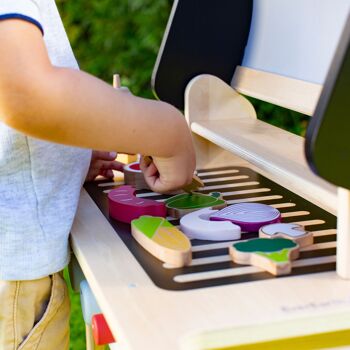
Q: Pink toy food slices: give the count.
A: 1